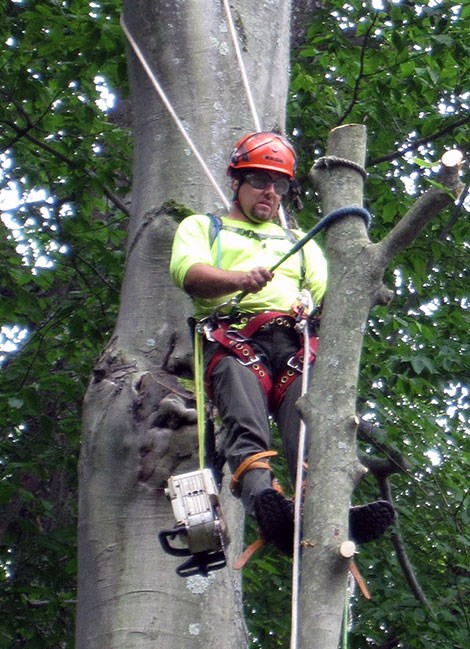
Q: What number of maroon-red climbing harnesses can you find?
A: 1